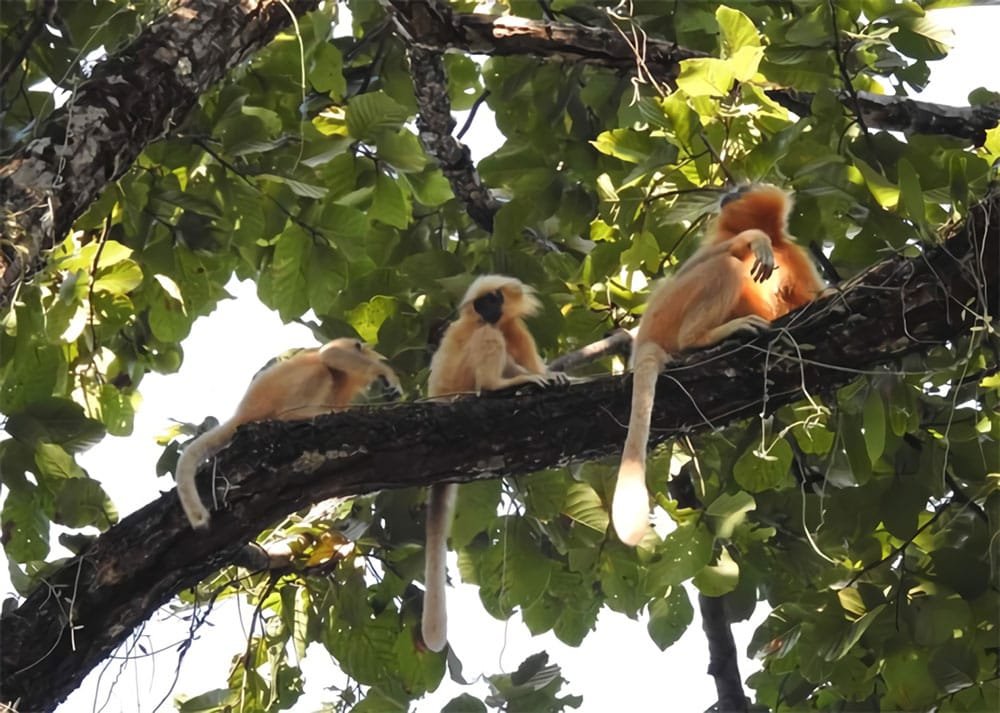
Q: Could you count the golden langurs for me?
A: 3